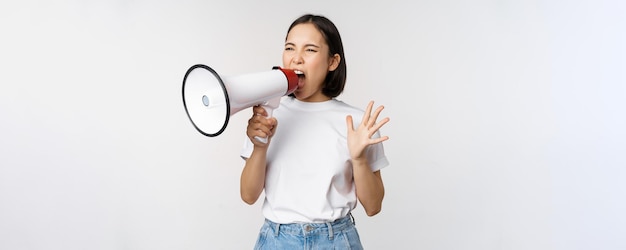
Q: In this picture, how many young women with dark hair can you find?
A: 1